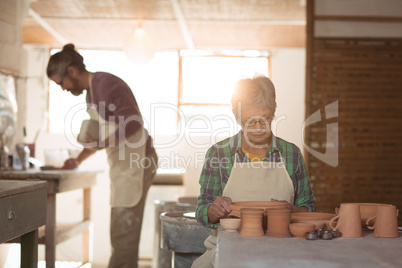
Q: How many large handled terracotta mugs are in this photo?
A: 2